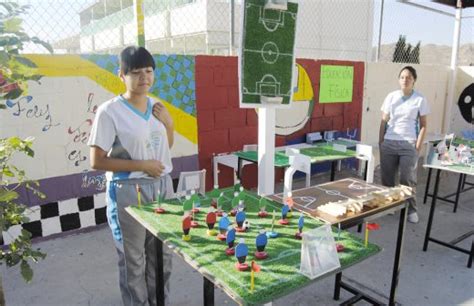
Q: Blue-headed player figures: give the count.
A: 7